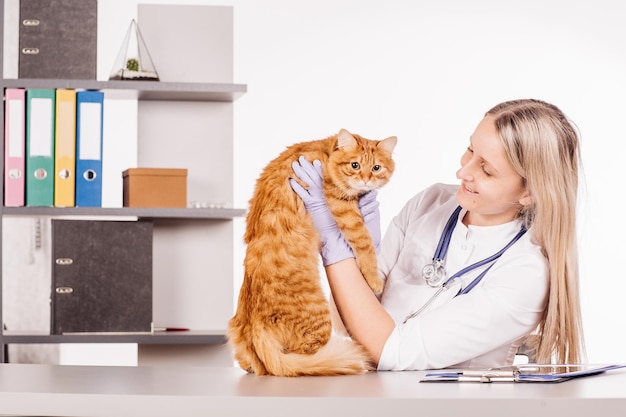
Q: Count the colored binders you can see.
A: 4